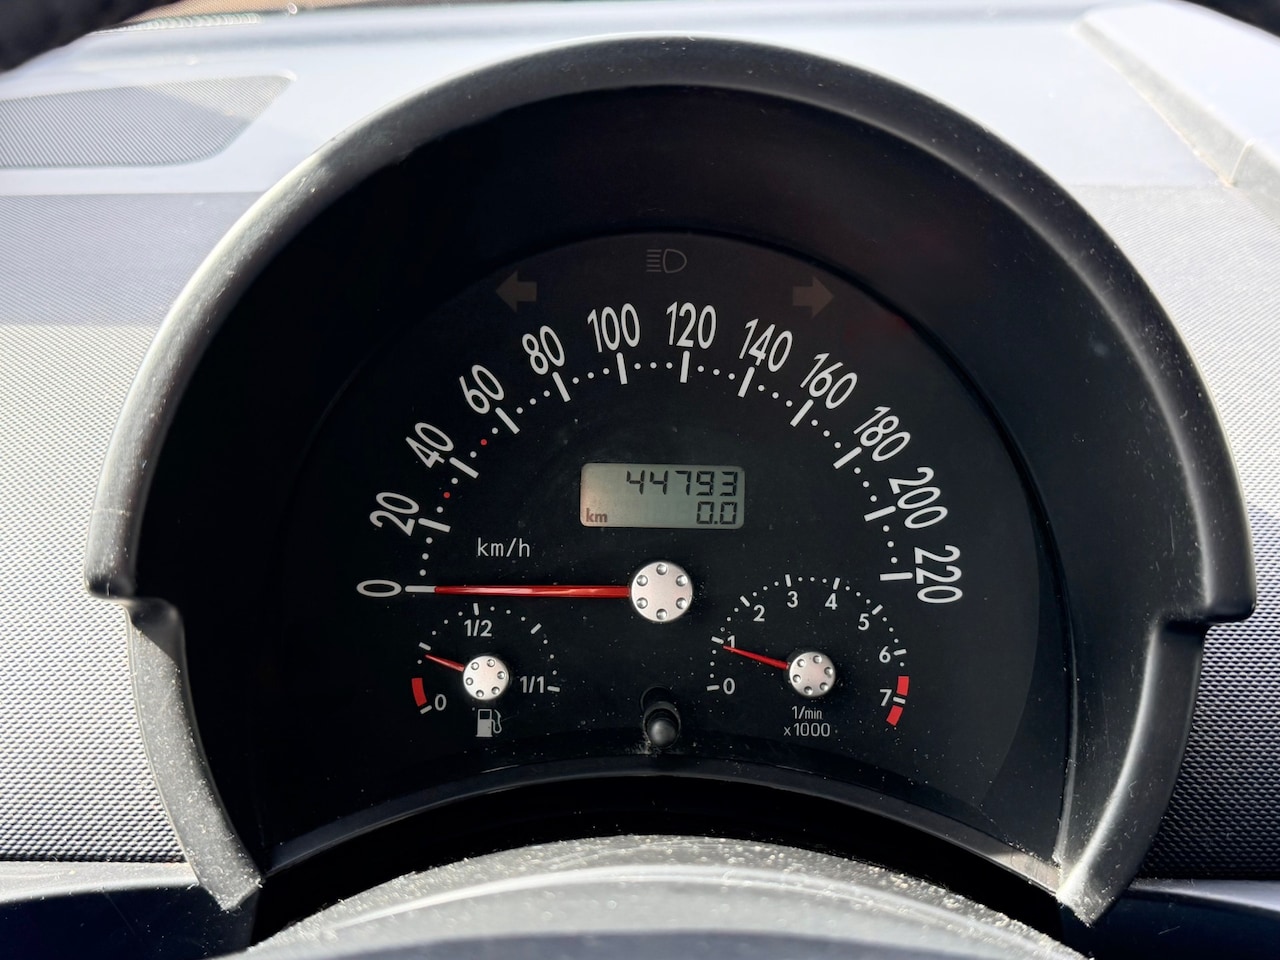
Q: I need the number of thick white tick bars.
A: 12